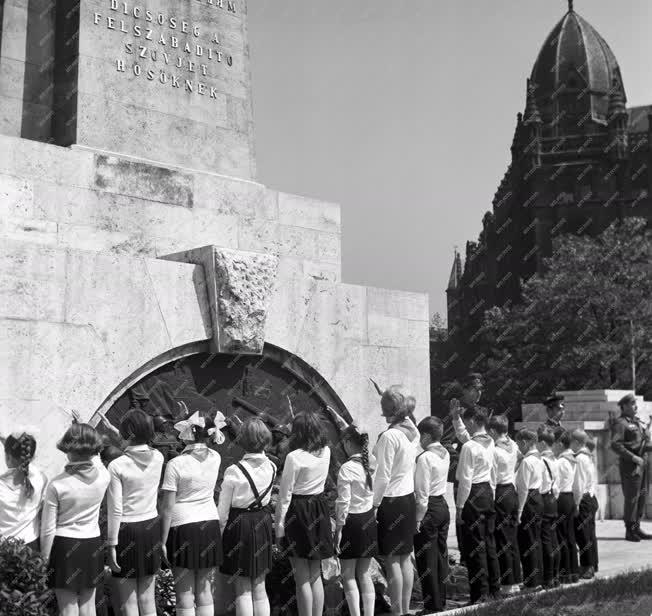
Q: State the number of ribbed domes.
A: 1